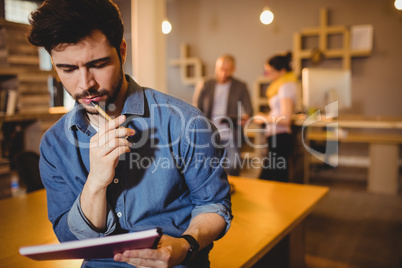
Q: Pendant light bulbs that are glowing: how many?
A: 3